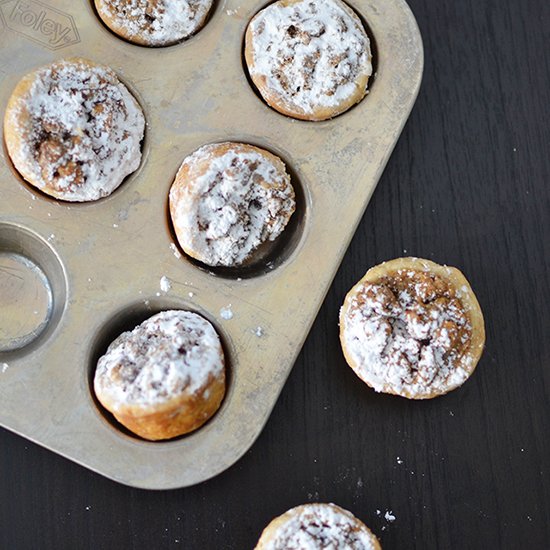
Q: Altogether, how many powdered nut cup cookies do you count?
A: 7